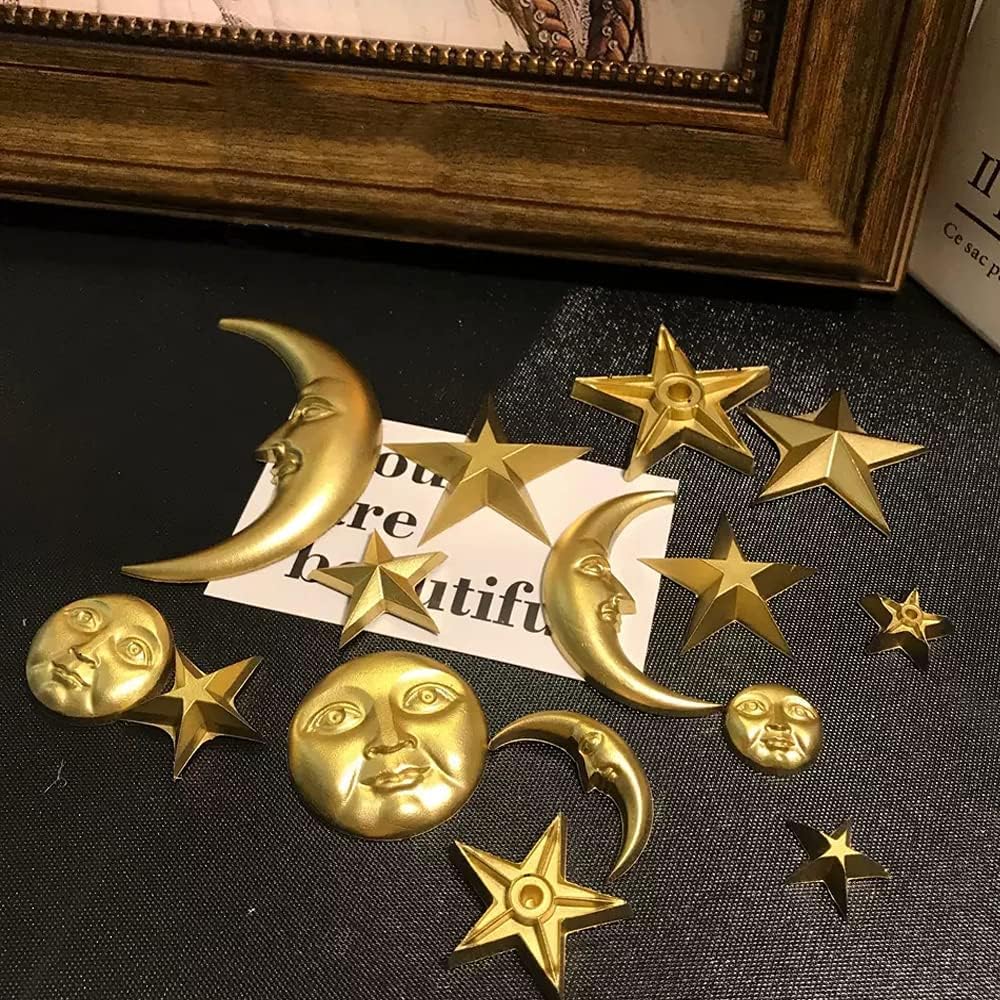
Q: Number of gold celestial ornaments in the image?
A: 15